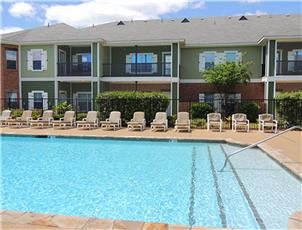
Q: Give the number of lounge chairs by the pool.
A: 9